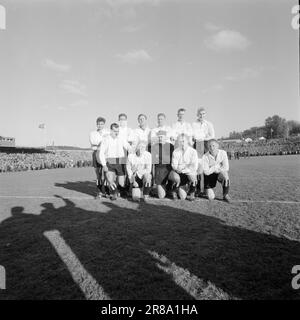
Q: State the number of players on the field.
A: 11